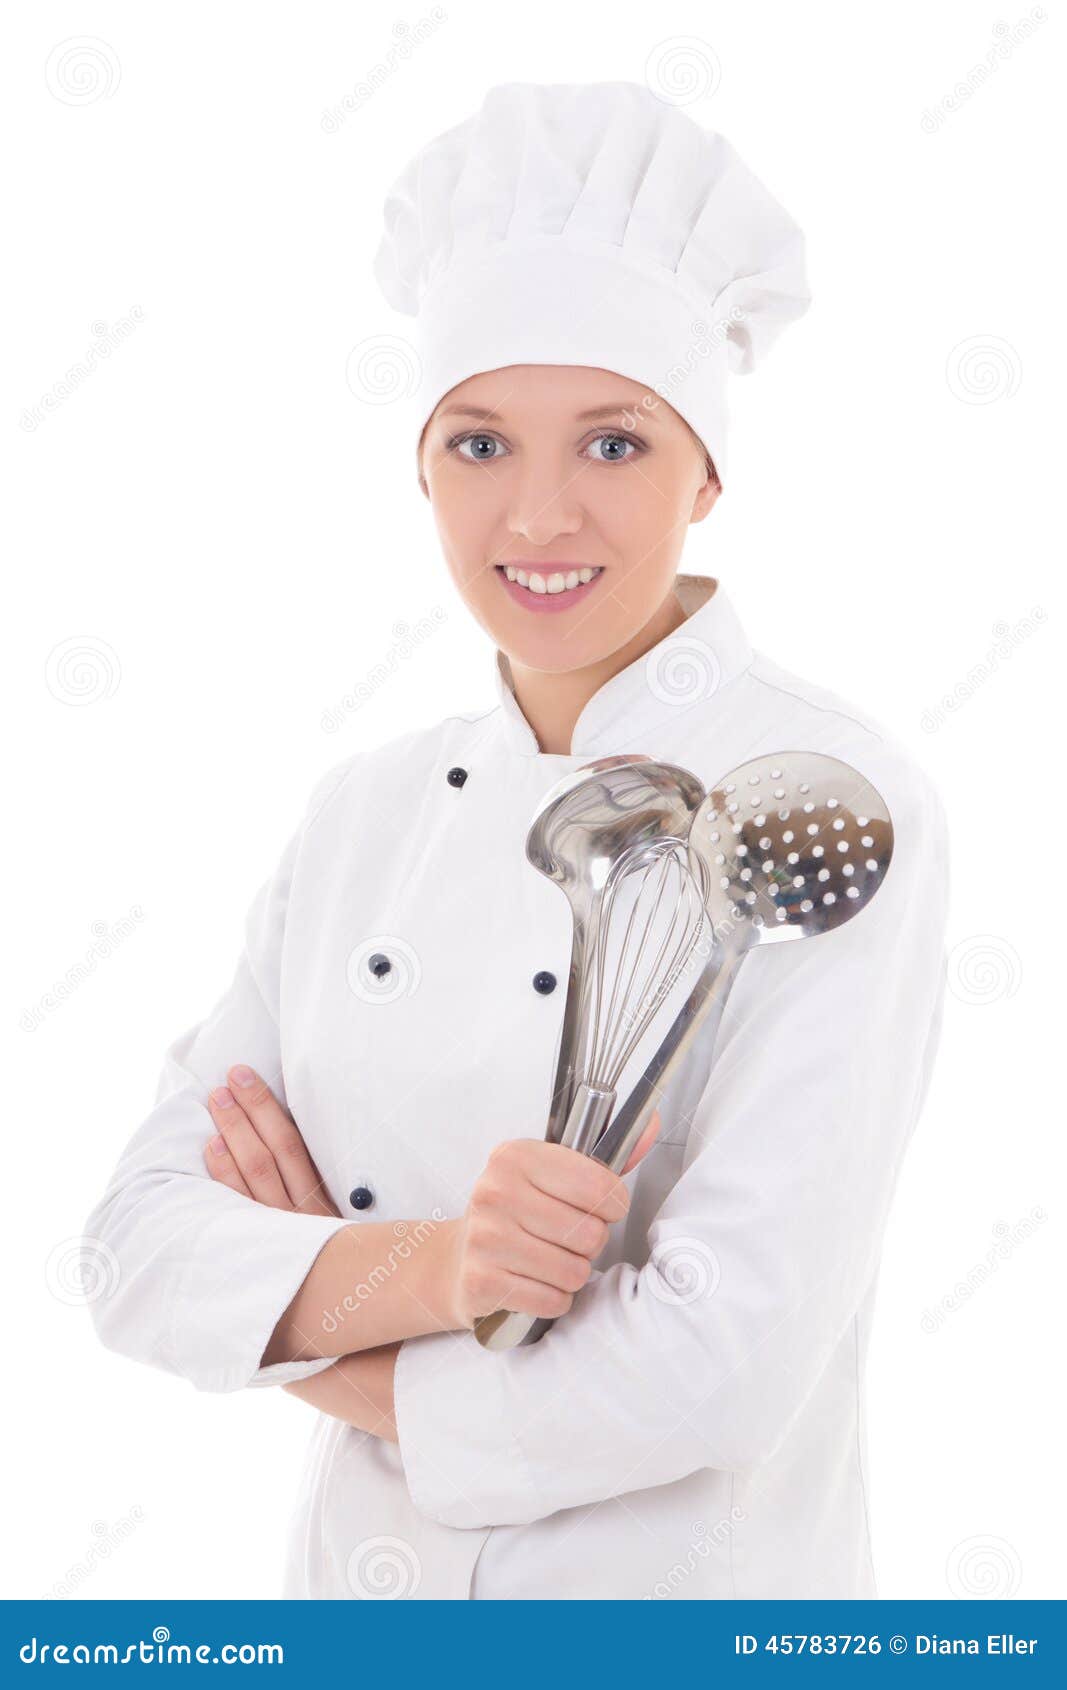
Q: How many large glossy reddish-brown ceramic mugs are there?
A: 0